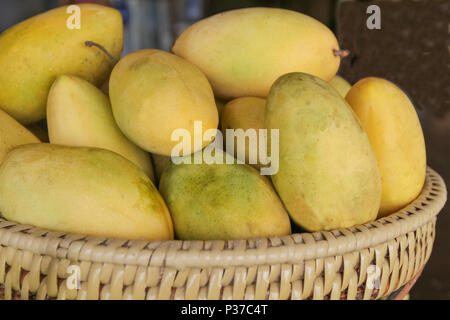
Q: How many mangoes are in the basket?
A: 11